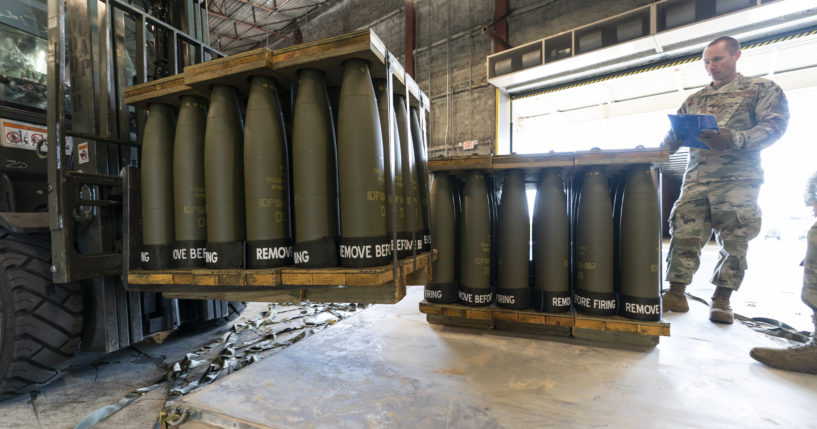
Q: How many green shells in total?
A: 15